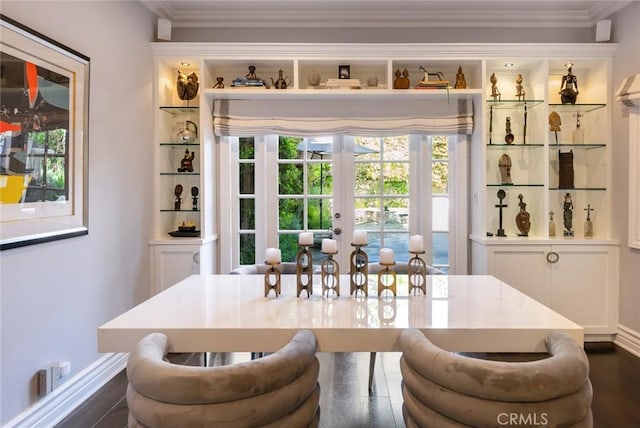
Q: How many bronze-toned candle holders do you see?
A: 6